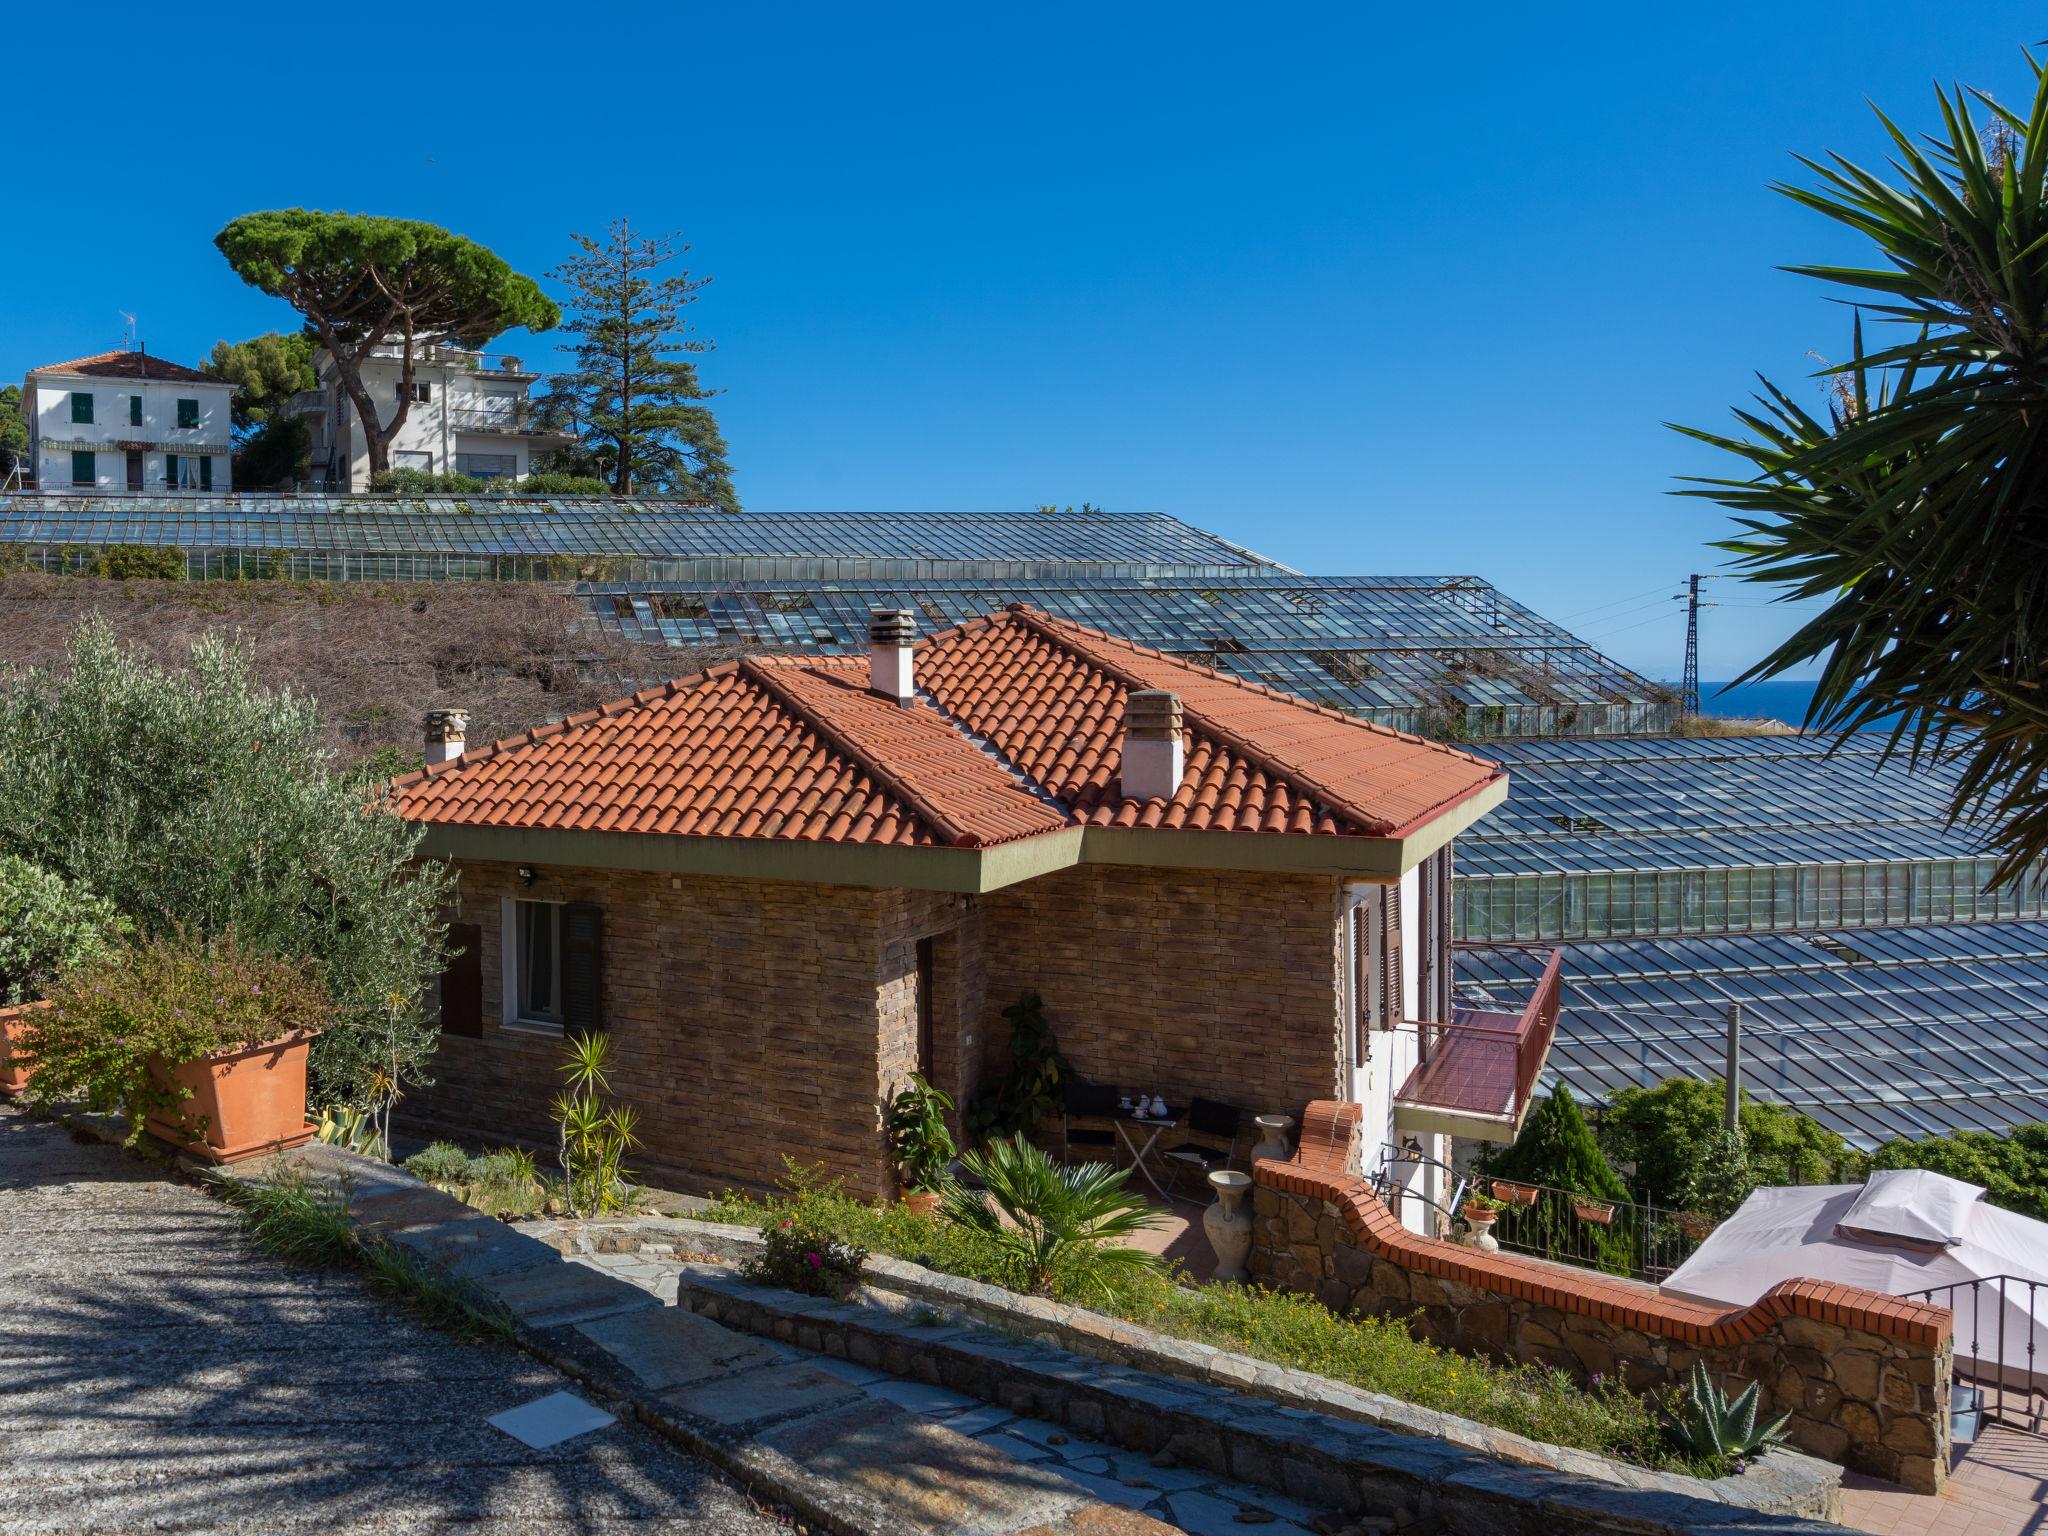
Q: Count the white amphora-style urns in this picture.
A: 3